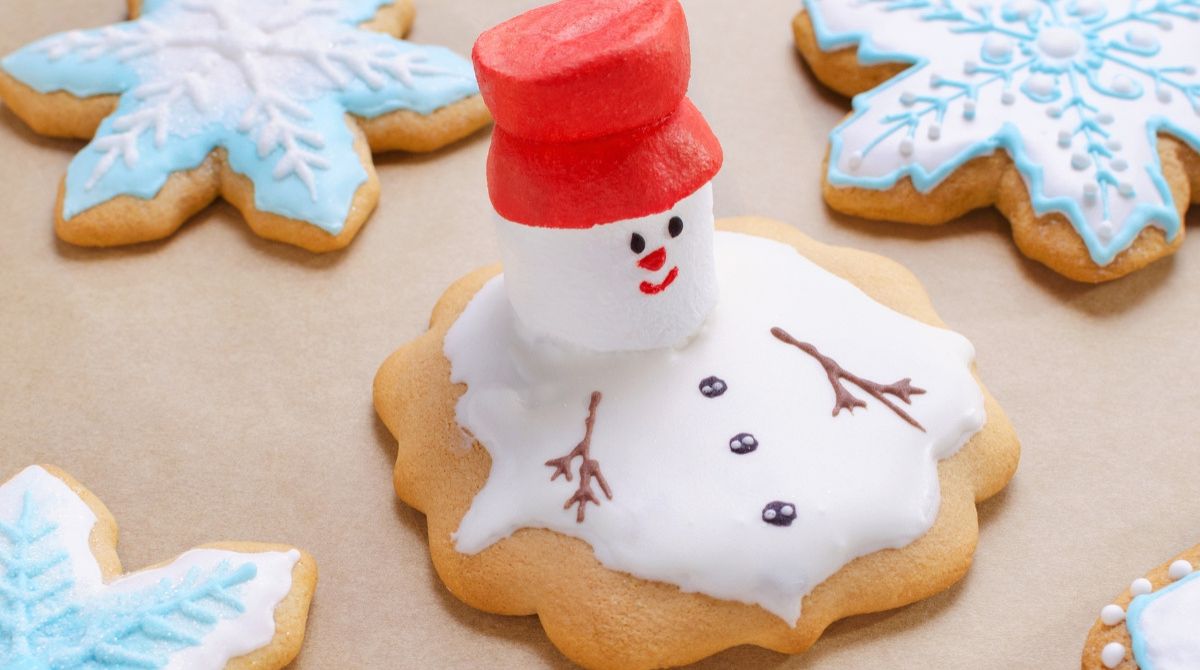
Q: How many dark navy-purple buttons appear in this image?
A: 3